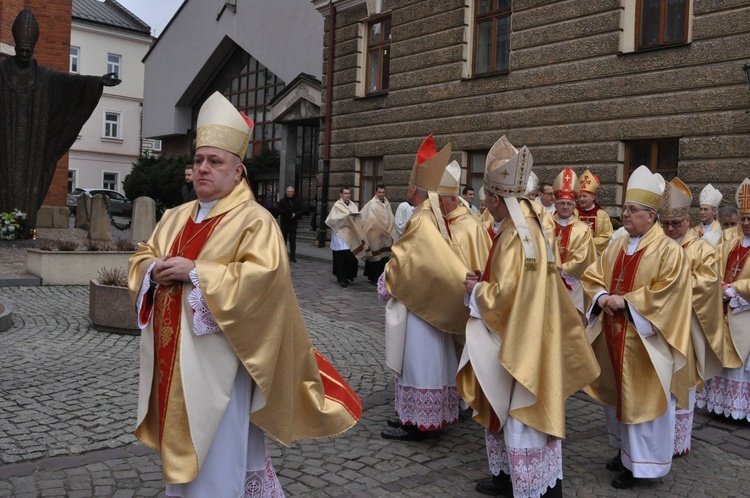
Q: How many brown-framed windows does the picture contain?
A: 6